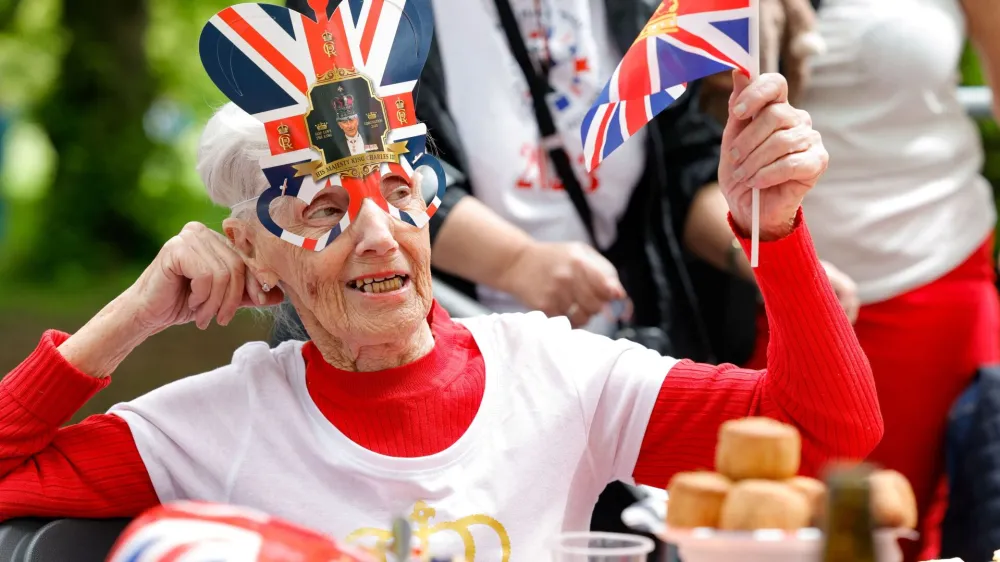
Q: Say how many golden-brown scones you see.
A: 5